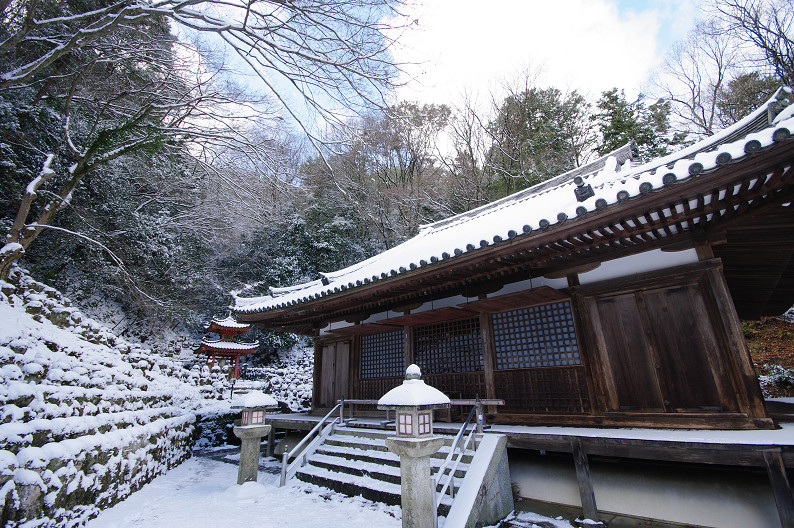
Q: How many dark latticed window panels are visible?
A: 3